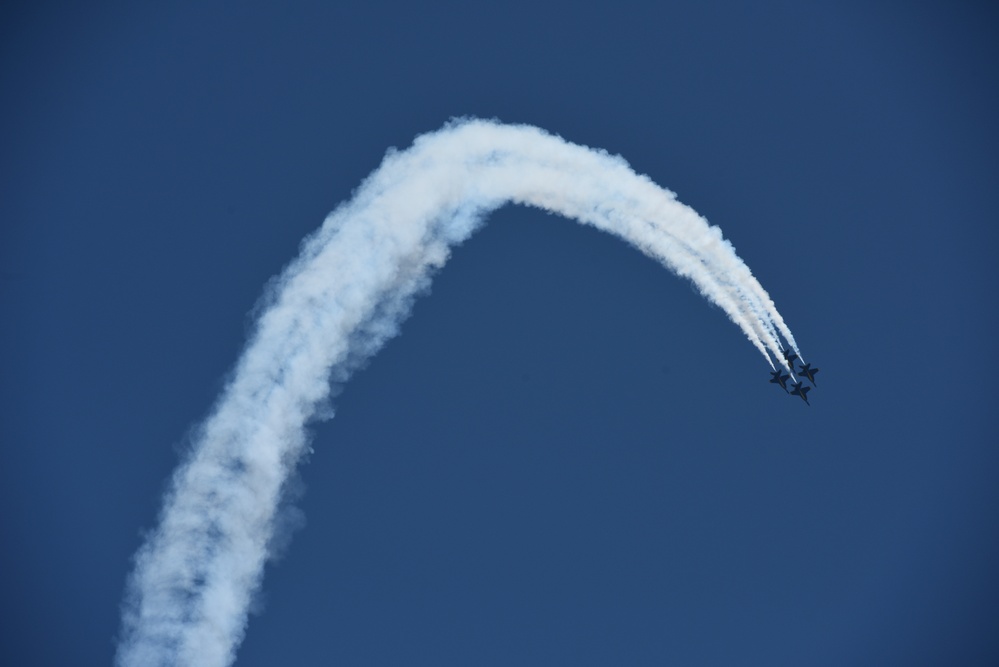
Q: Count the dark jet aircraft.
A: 4